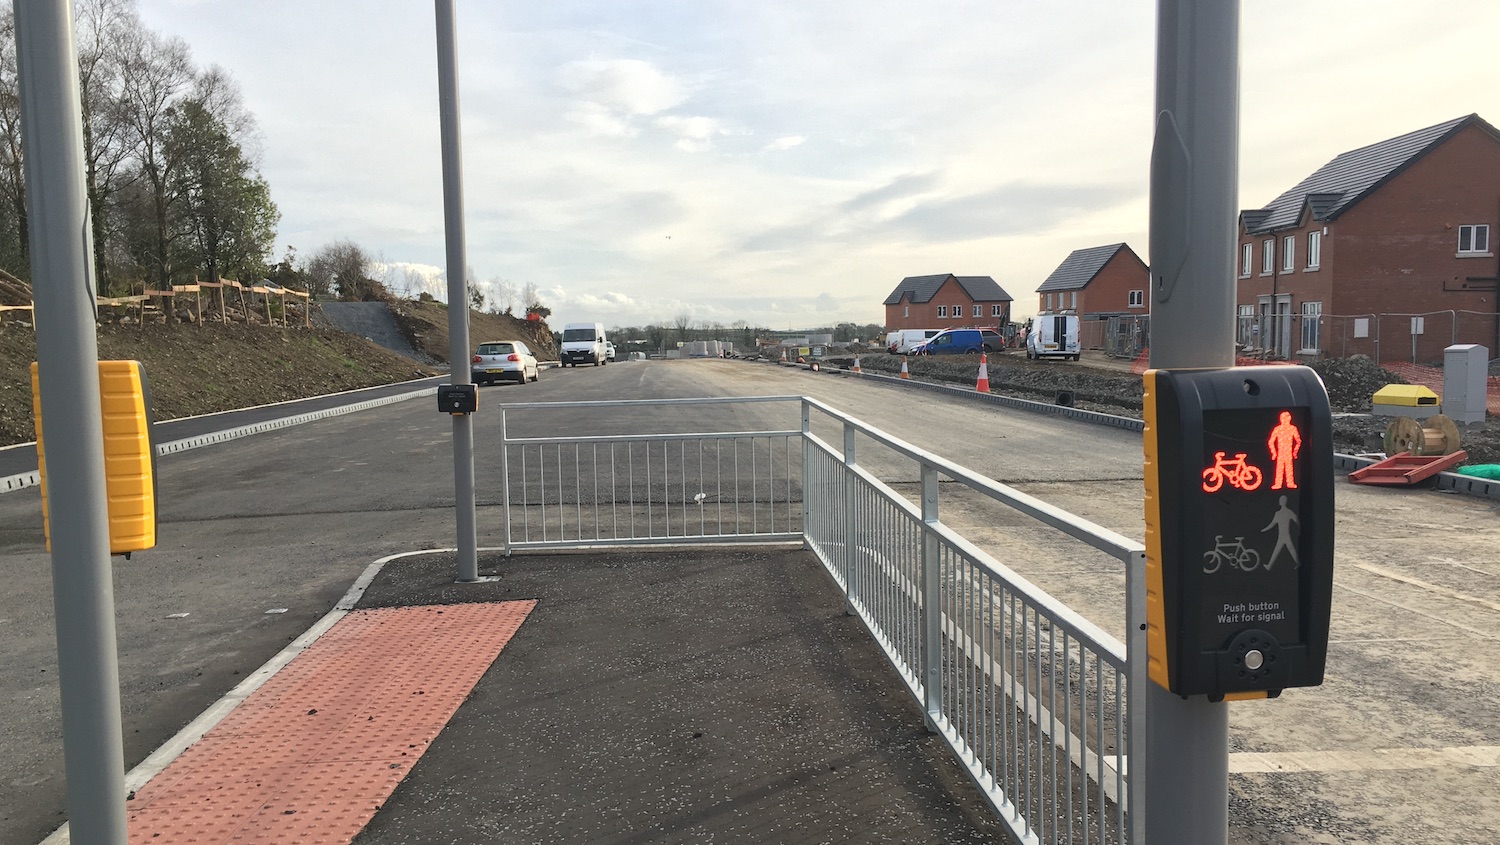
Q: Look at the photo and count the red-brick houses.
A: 3